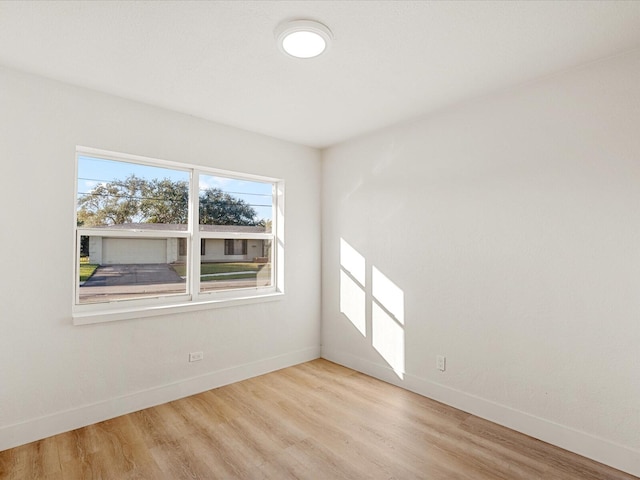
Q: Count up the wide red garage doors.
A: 0